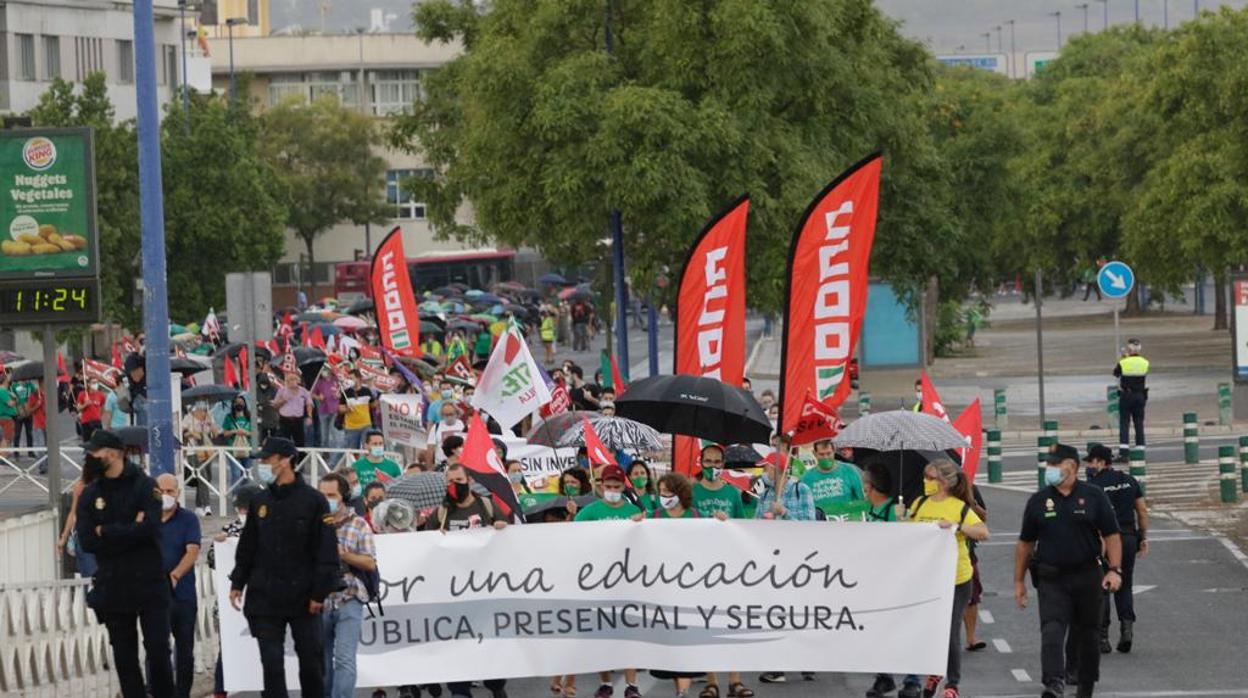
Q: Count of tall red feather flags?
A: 3